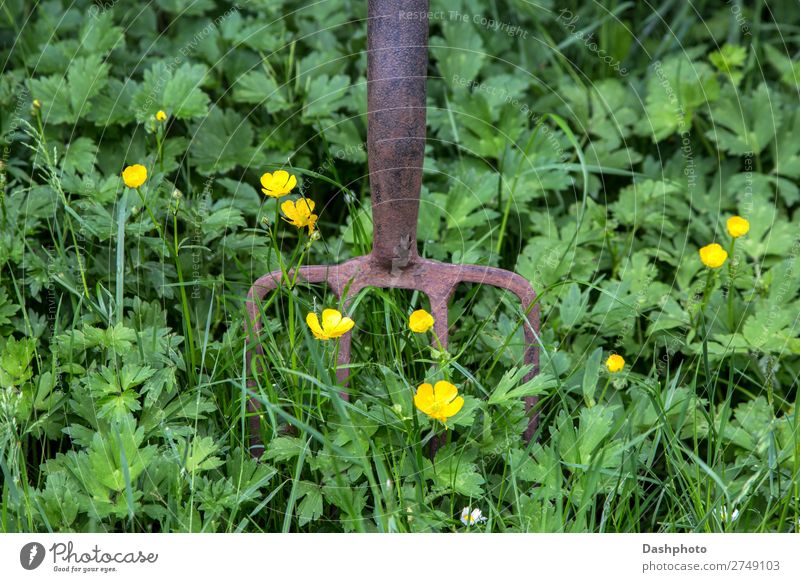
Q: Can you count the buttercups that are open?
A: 4